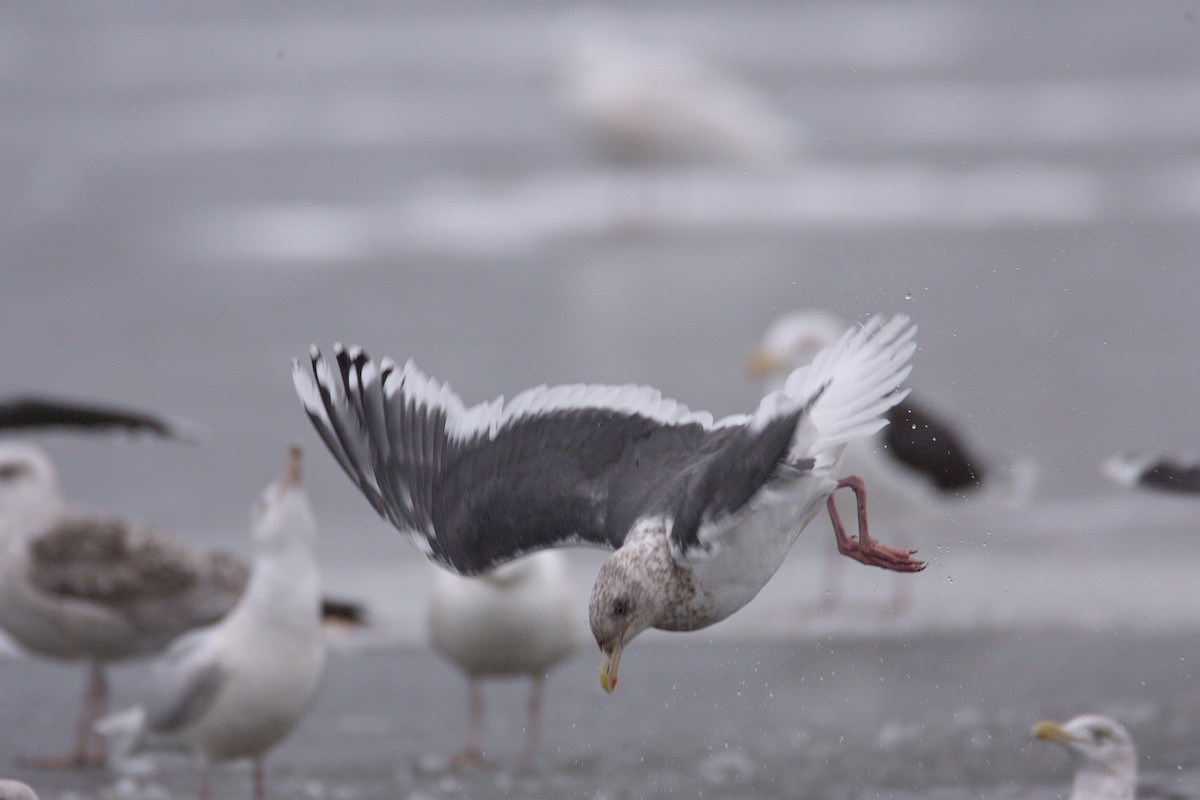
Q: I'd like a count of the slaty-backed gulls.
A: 1